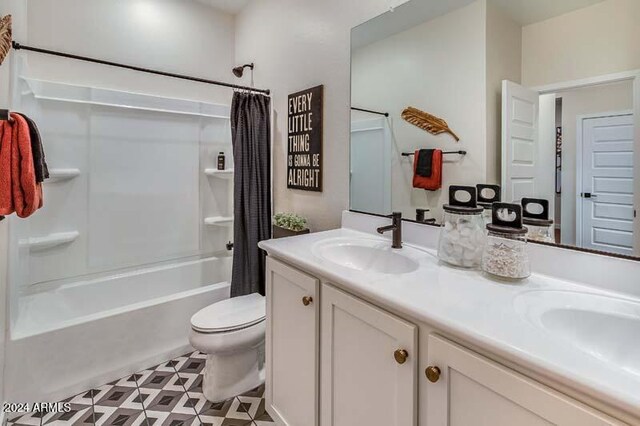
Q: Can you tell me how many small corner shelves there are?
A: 4